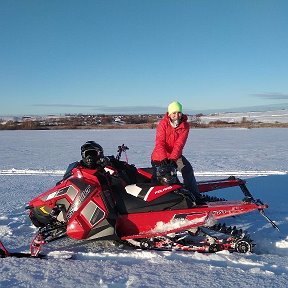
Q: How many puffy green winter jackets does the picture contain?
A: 0